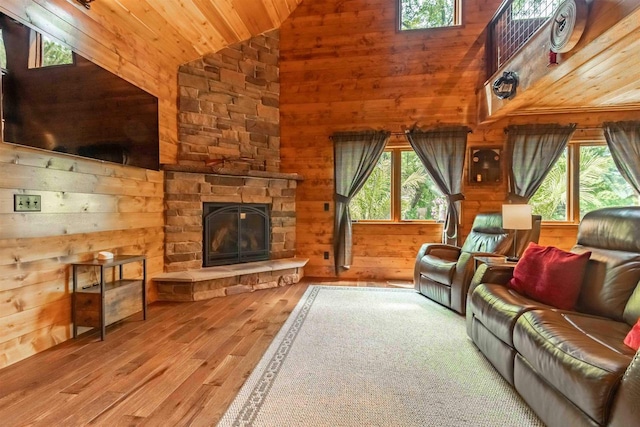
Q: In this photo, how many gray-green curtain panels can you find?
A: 4